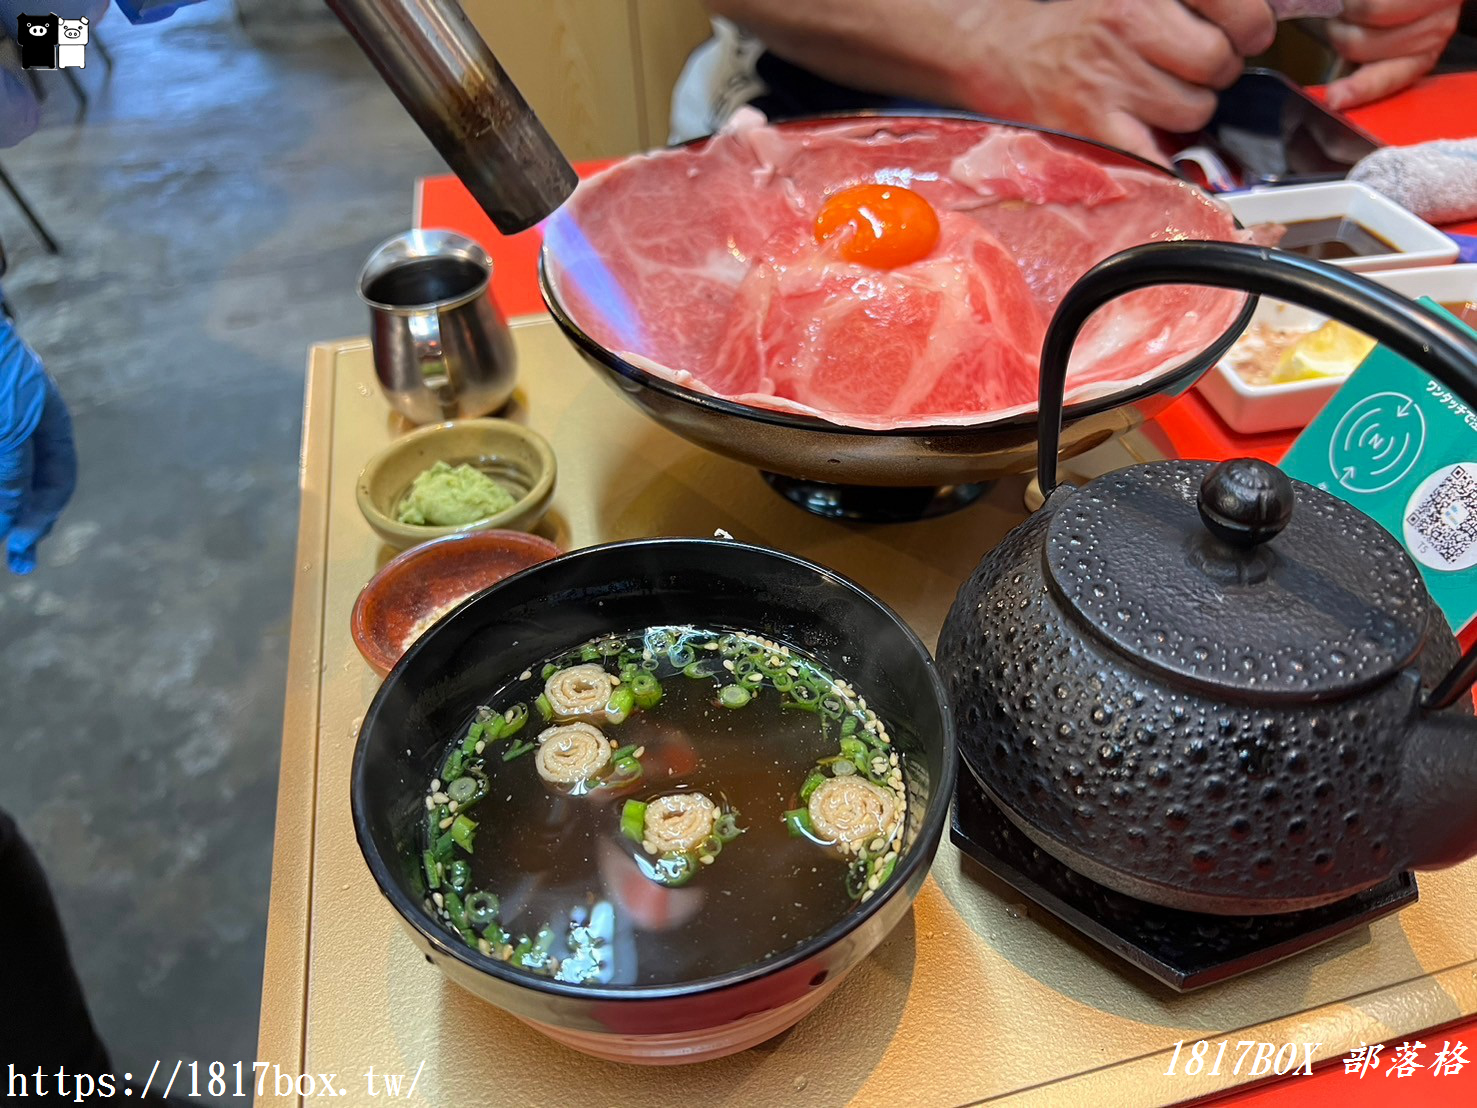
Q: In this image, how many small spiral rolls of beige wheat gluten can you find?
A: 4